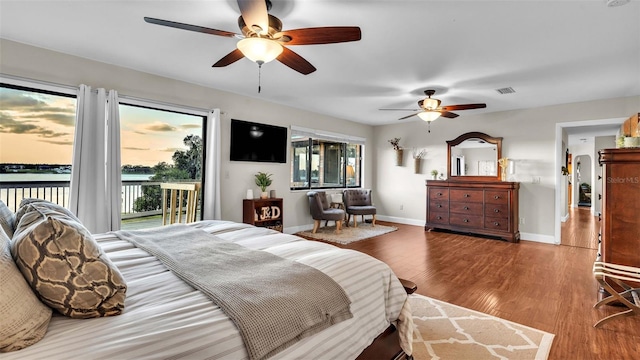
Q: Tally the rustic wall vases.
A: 2